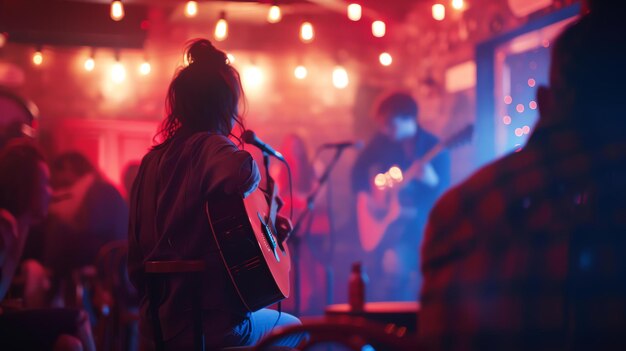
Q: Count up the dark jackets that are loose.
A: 1